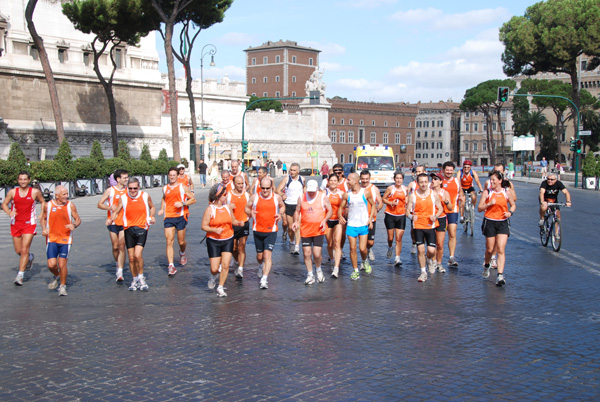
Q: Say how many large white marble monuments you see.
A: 1